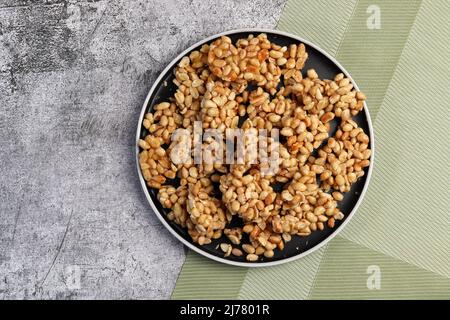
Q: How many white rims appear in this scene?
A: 1